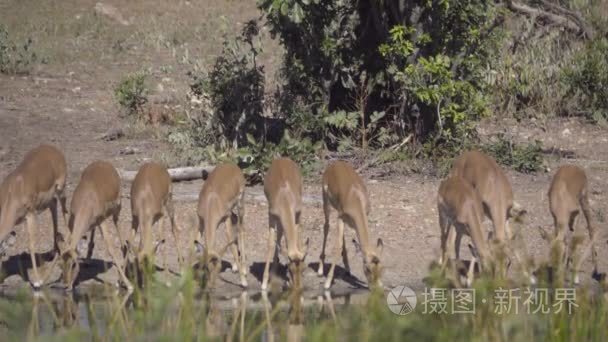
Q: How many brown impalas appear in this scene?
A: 9